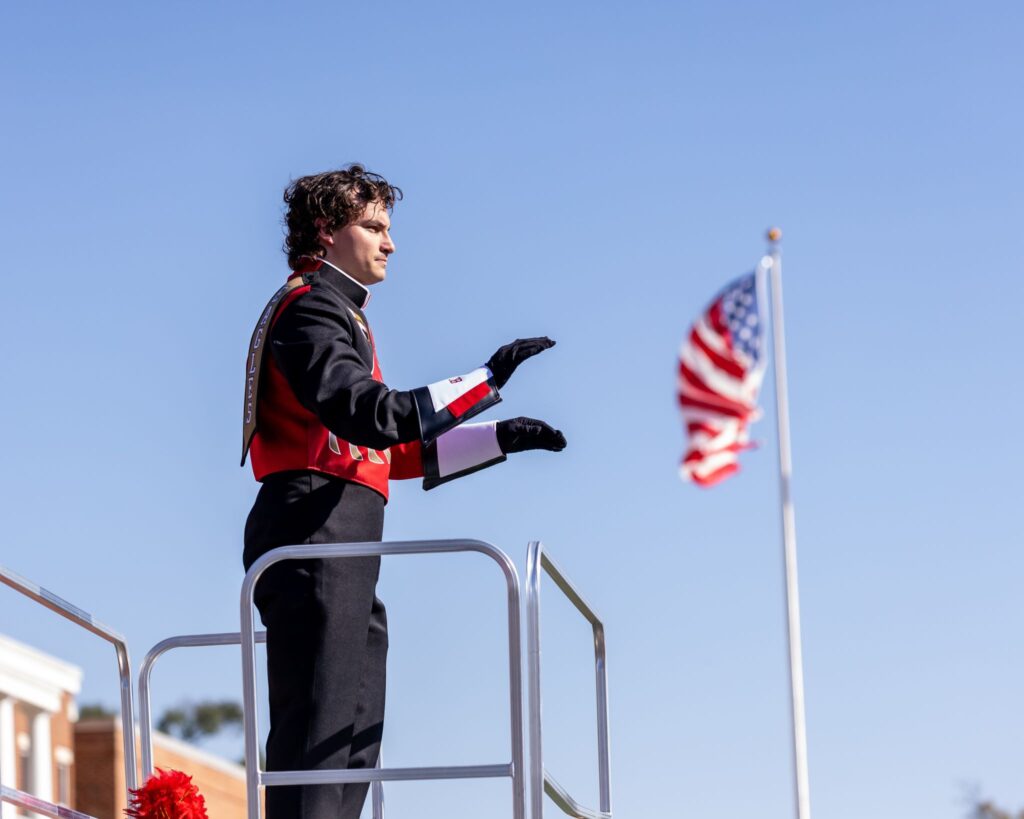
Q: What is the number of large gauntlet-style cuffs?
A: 2